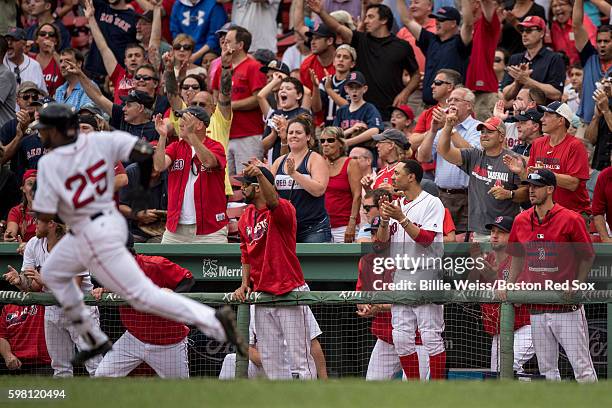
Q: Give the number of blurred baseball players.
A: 1